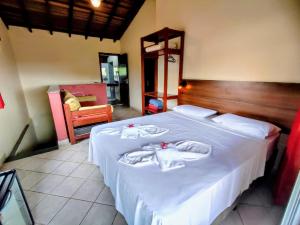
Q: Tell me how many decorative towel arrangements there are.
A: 2